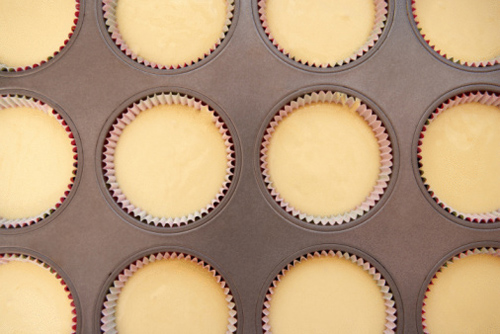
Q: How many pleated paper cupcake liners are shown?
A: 12